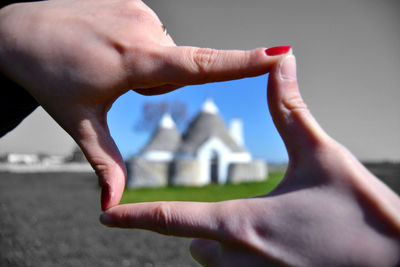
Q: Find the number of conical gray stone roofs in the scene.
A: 2